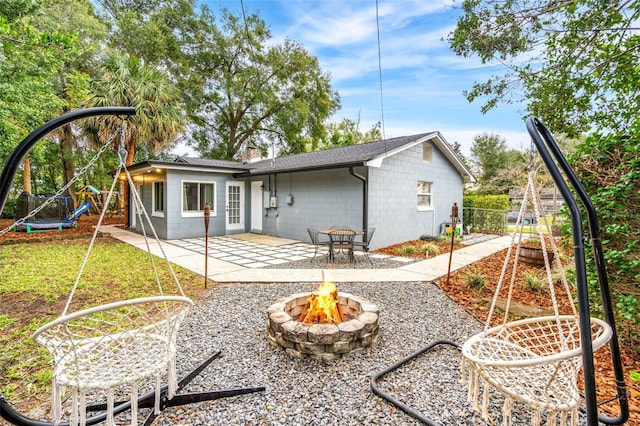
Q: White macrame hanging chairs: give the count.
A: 2